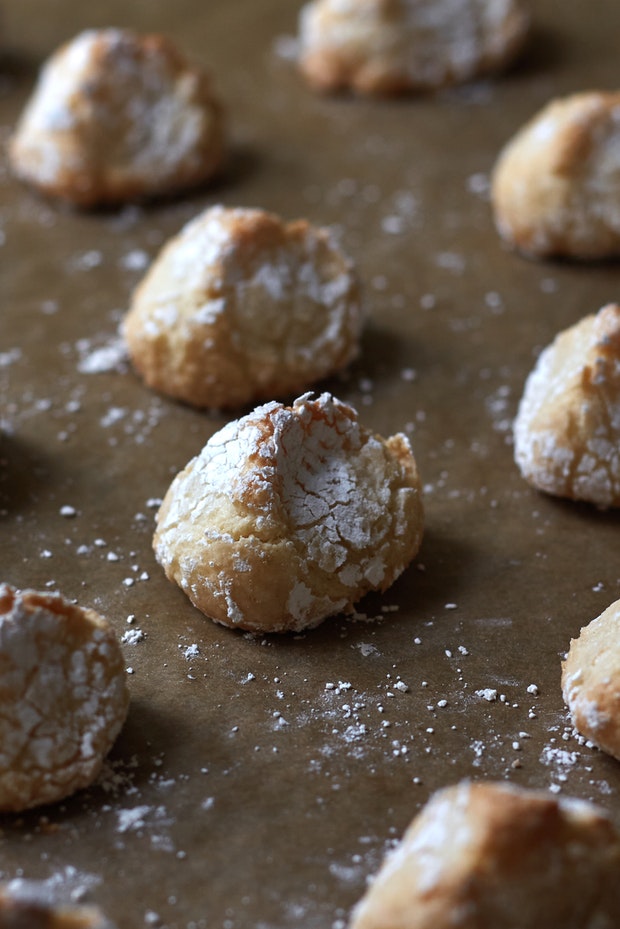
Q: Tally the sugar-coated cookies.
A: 10